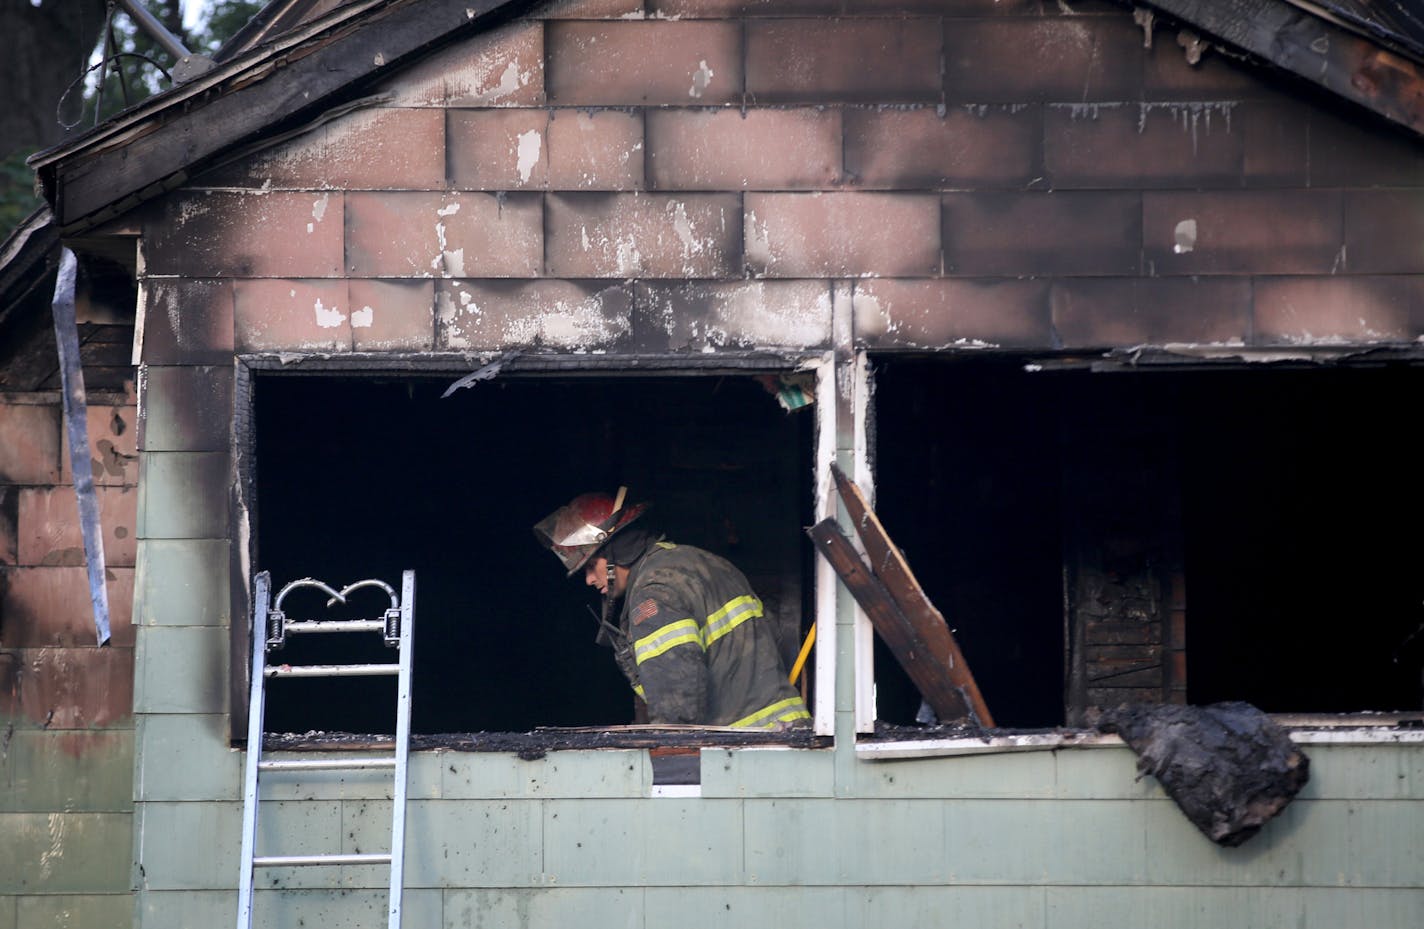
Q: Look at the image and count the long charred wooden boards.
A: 2